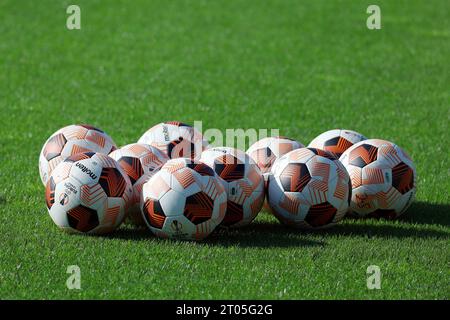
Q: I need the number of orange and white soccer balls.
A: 10